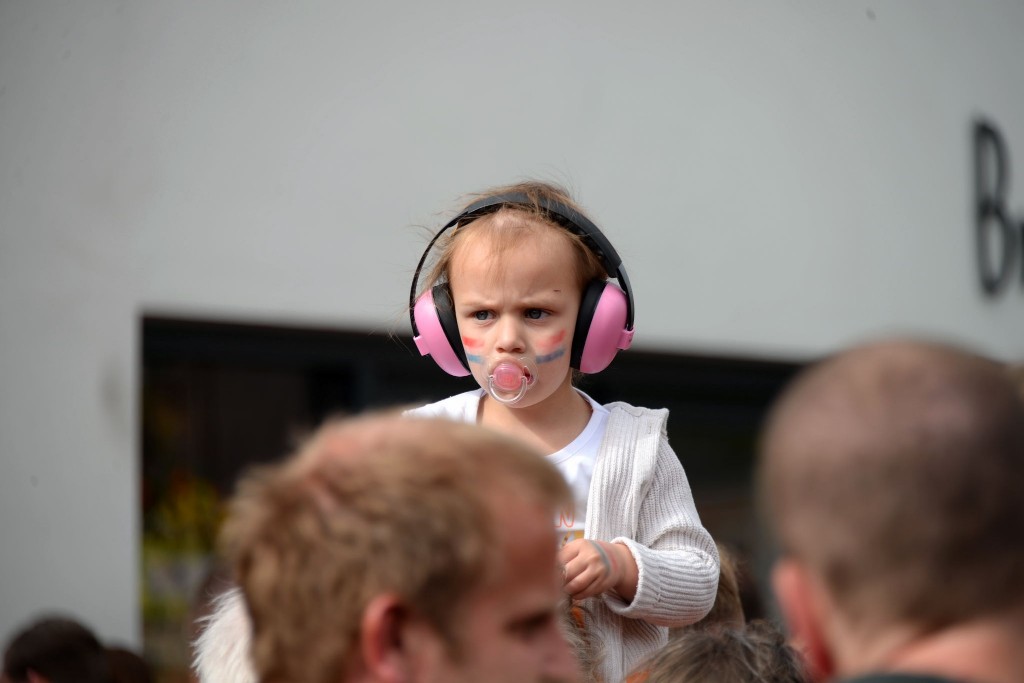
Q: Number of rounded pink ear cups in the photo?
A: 2